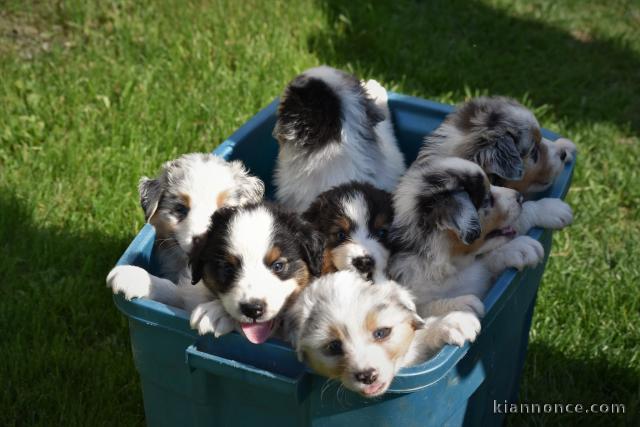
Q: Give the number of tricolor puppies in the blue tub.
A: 2